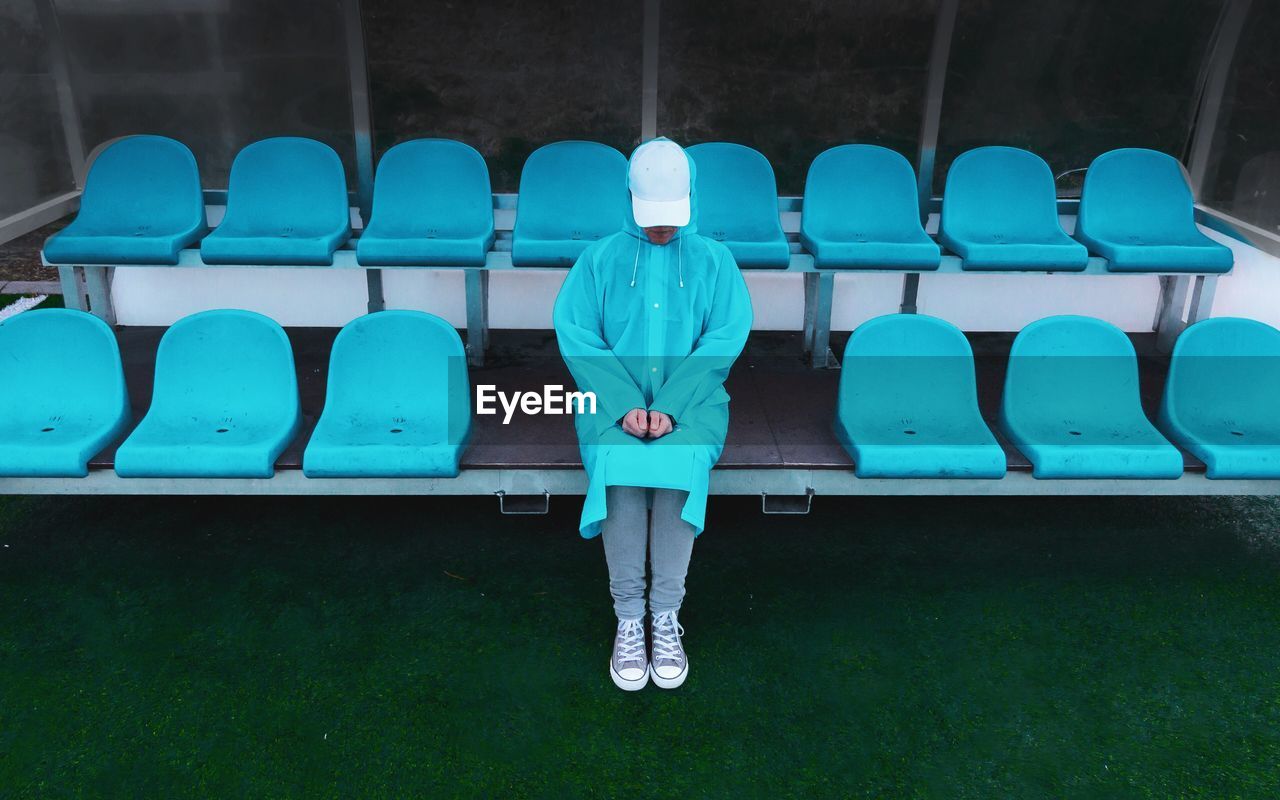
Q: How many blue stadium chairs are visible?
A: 14